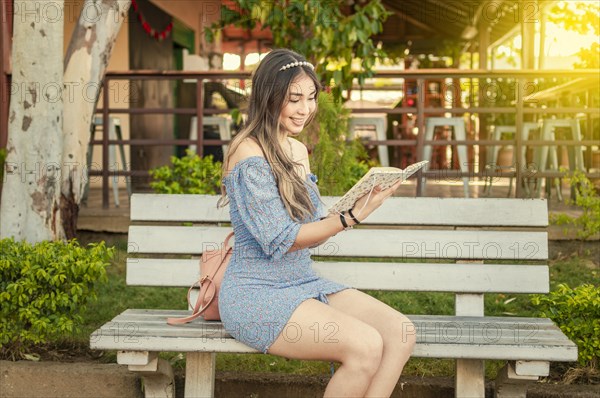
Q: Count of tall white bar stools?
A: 7